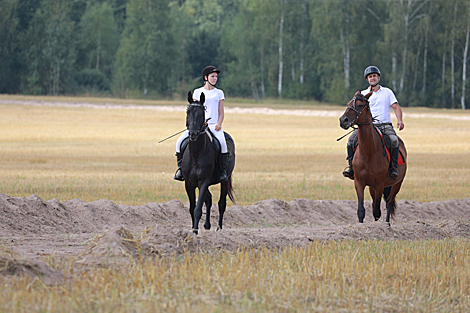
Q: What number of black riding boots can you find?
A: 4